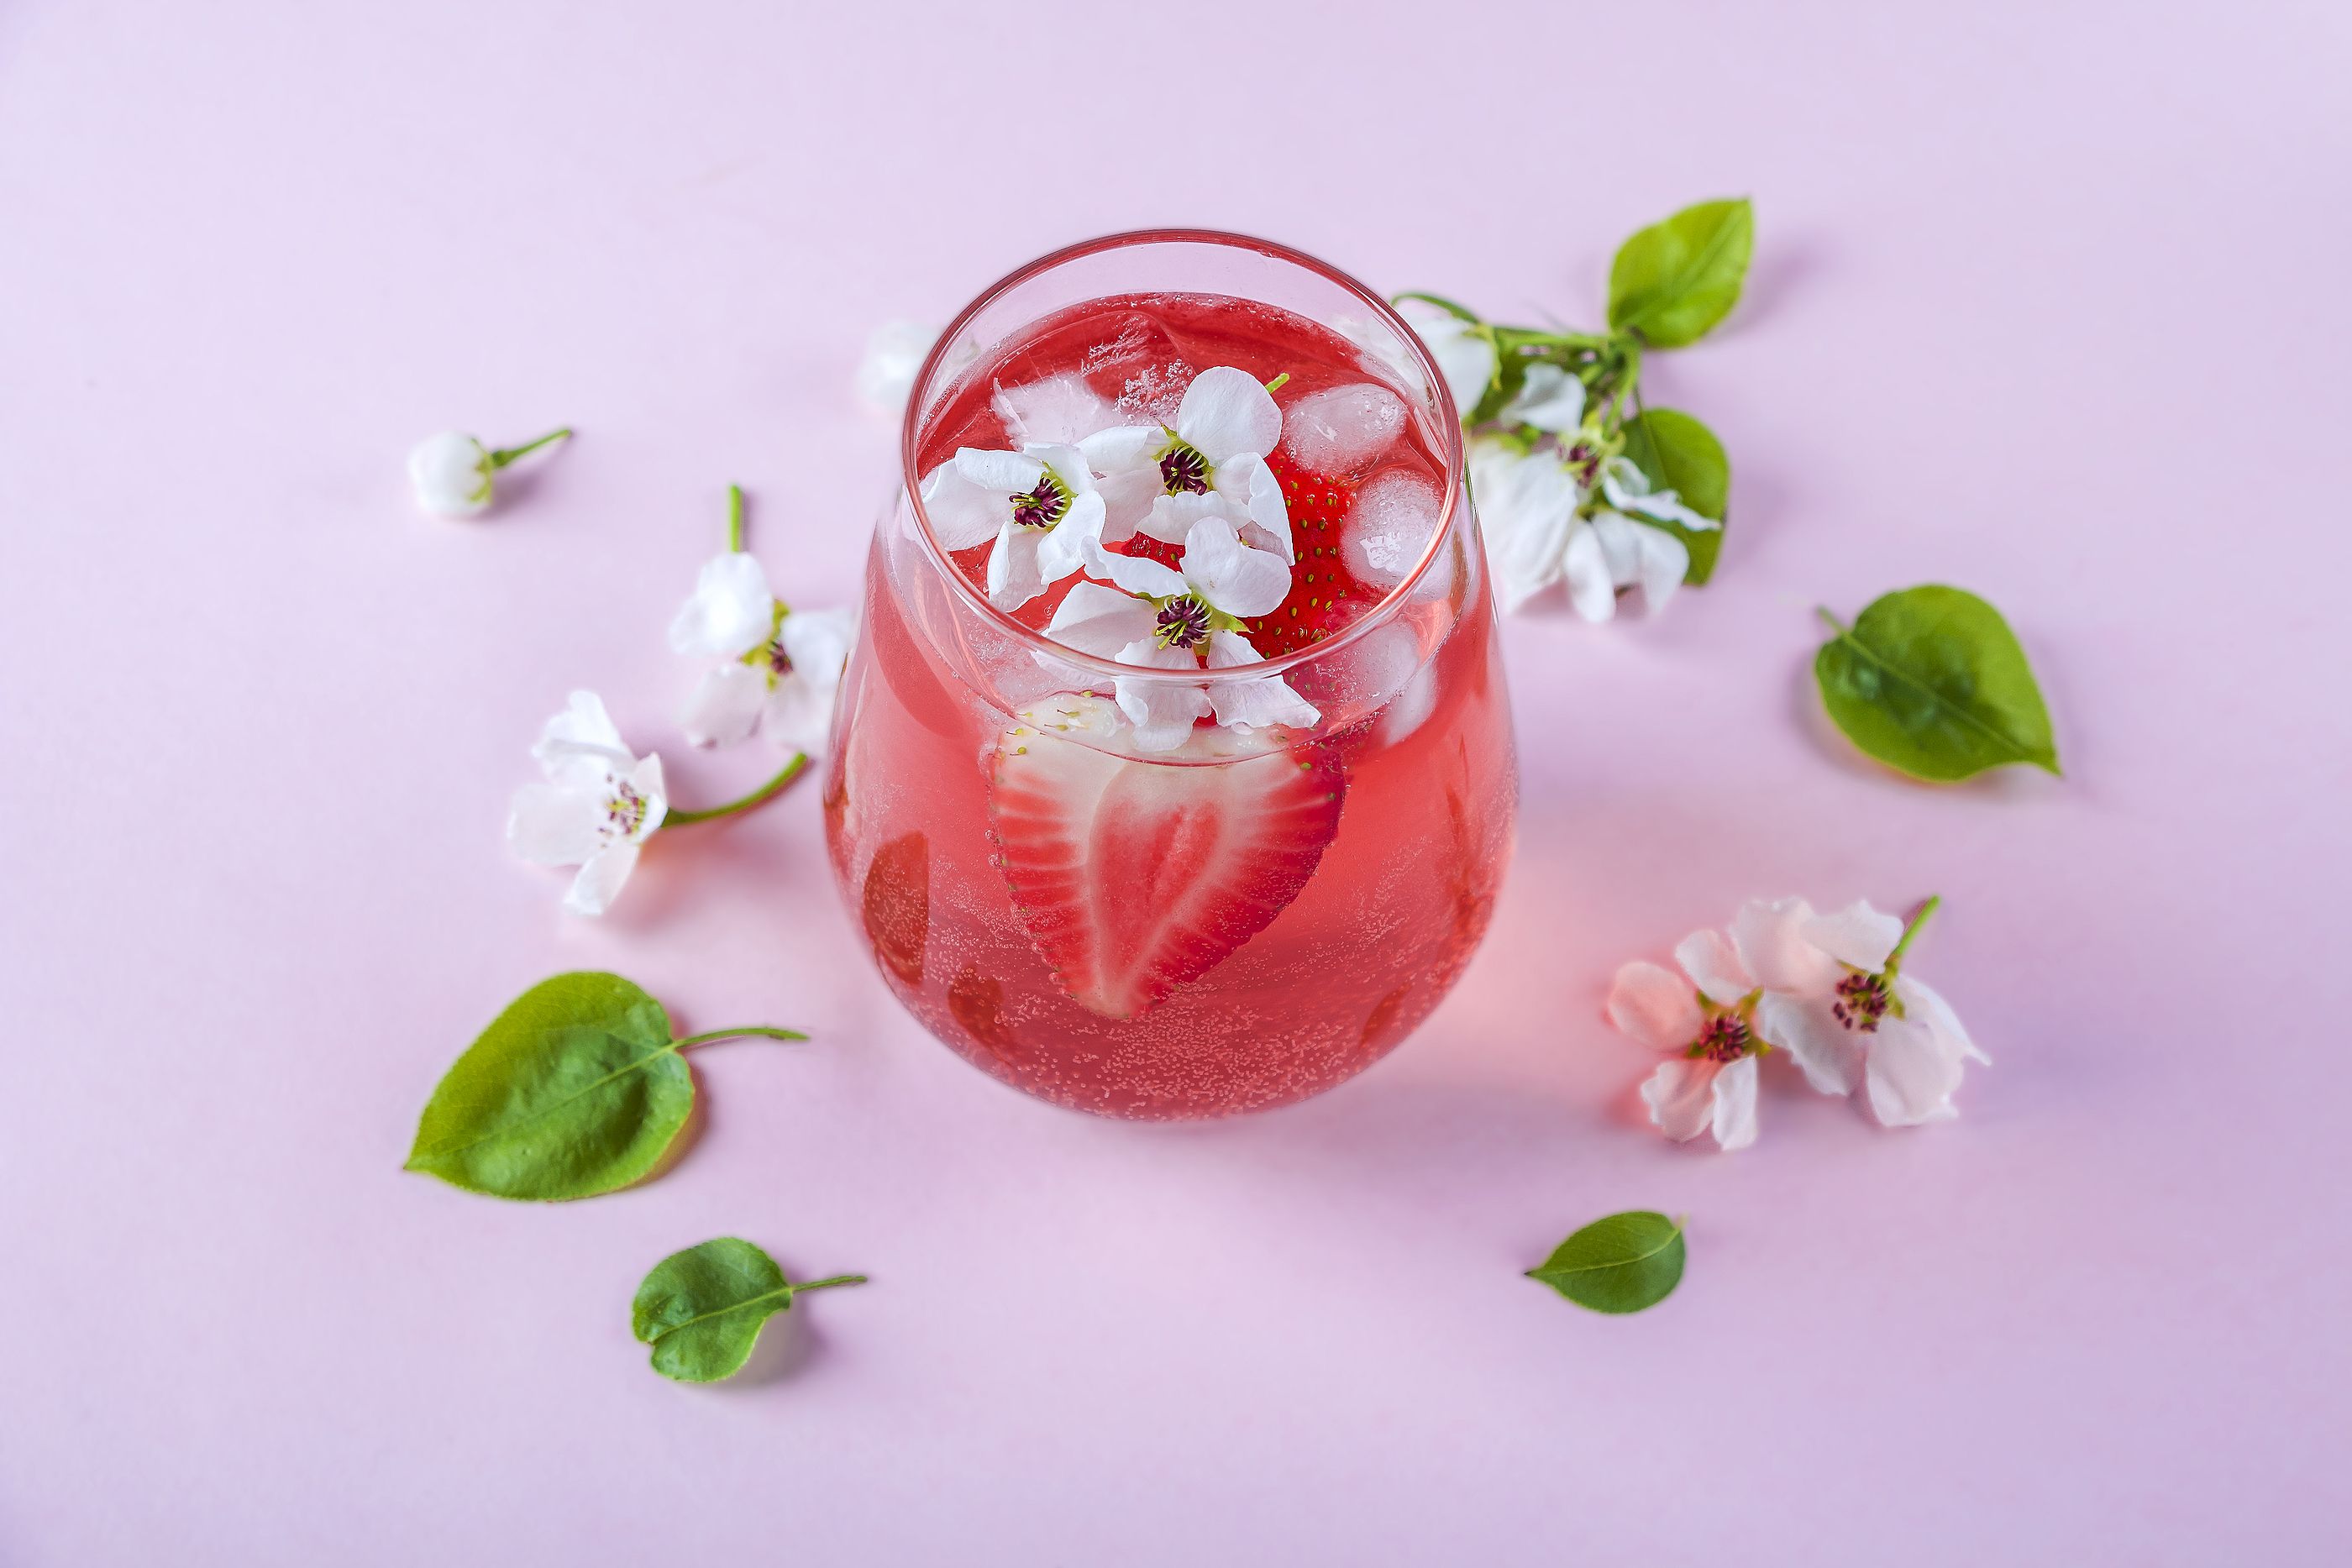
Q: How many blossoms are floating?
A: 3